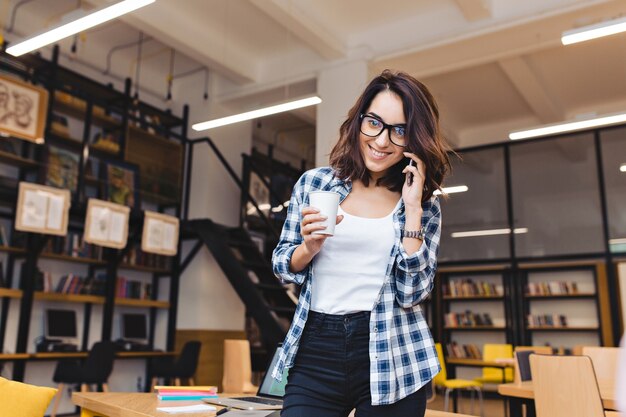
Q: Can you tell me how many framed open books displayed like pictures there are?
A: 3